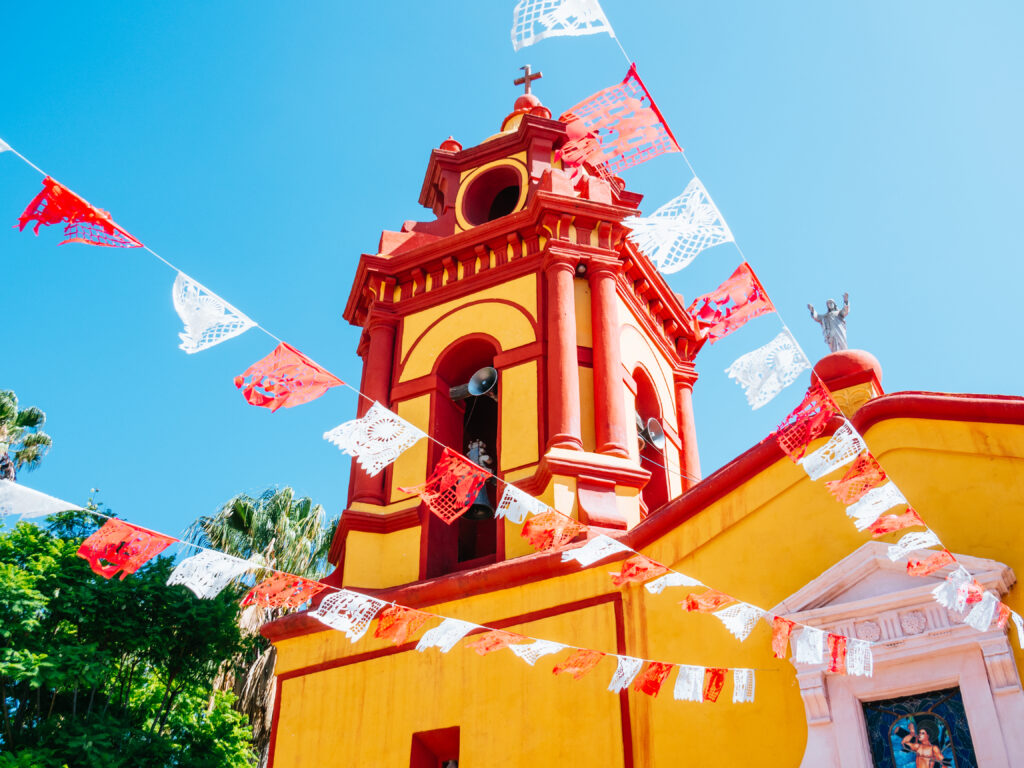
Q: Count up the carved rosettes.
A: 2